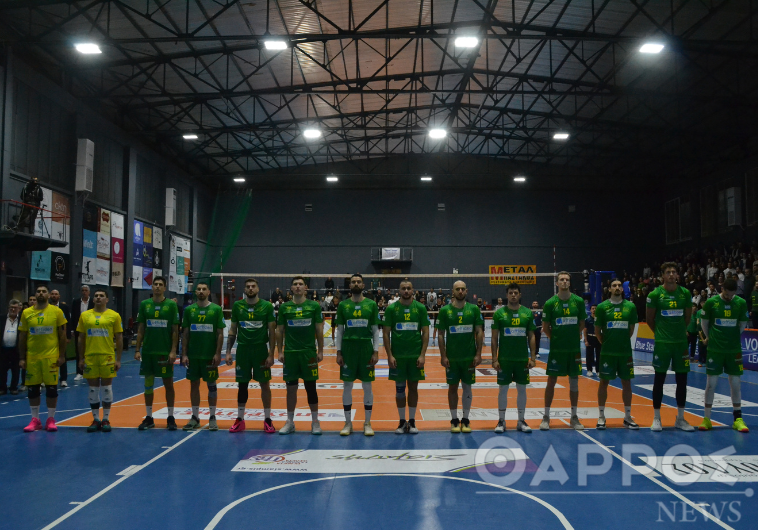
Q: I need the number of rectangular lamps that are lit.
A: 12